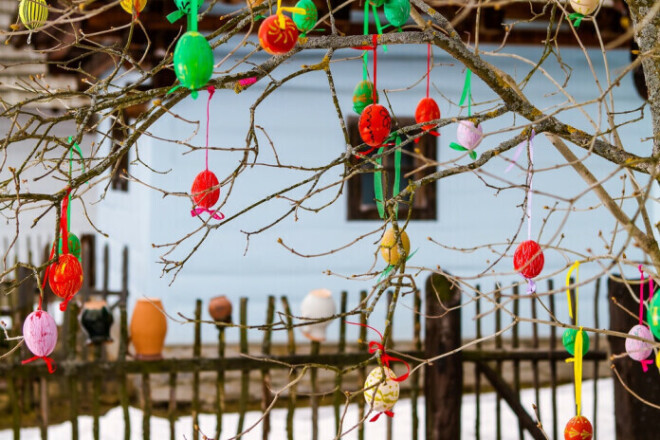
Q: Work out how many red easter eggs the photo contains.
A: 7